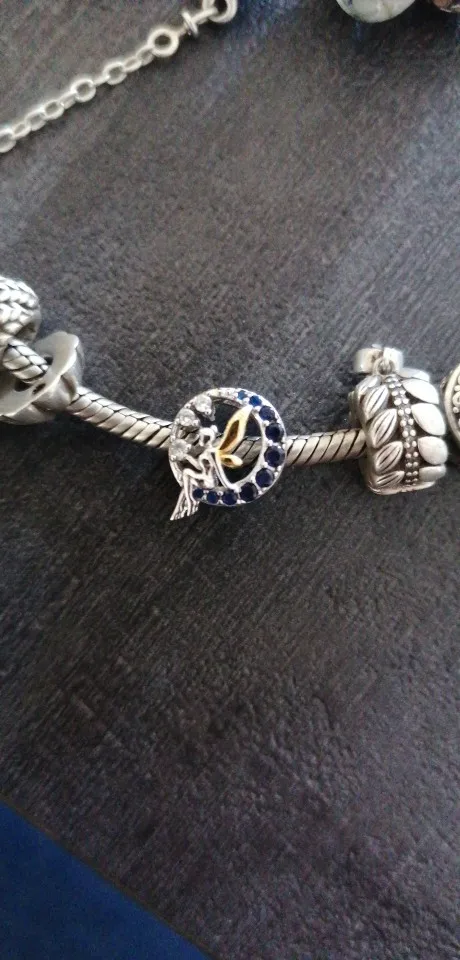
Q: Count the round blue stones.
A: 10